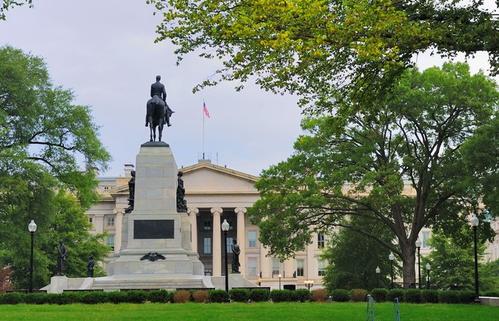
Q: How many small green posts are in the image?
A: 2